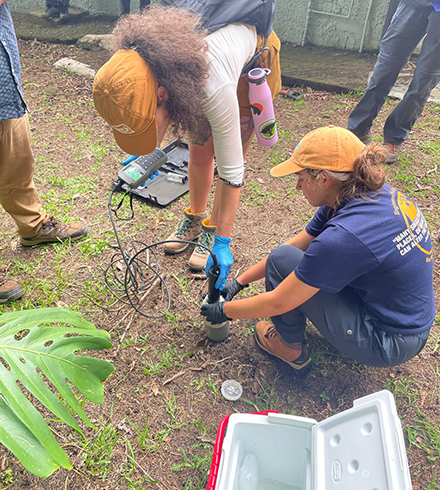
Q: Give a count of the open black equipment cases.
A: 1